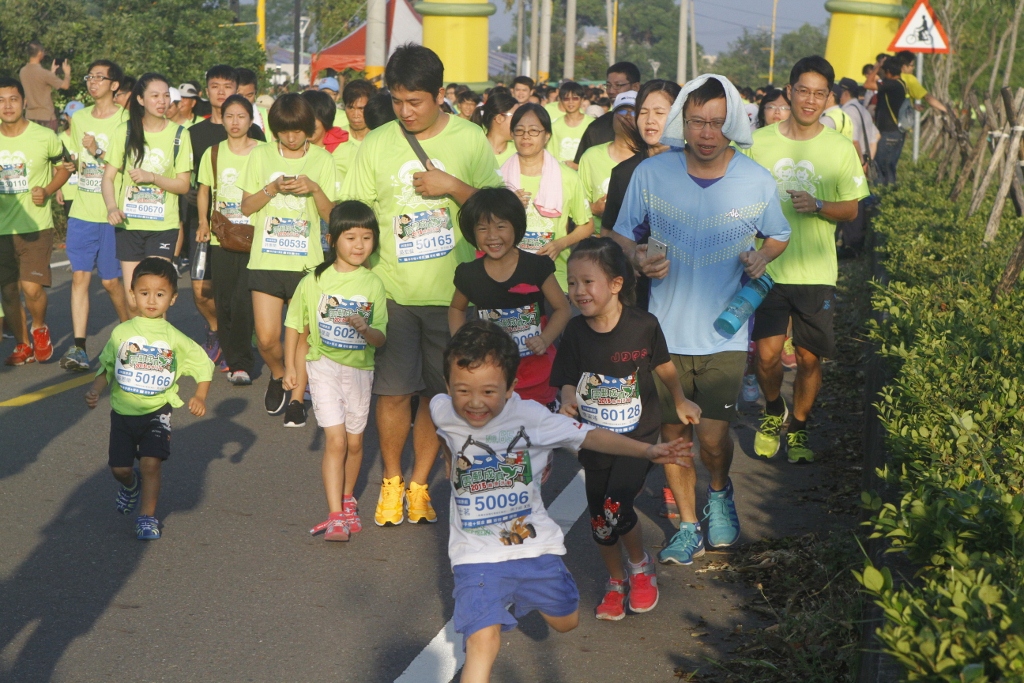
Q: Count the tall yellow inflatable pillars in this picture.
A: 2